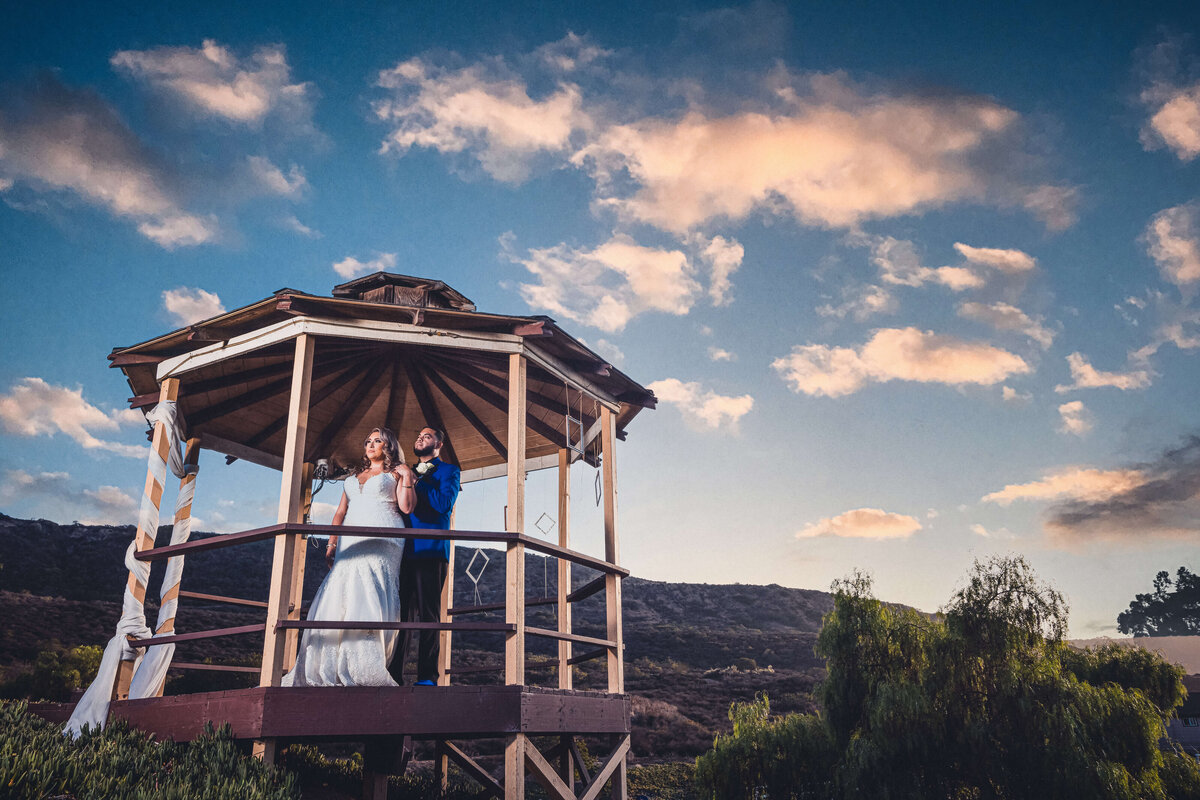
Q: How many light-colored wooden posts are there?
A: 8